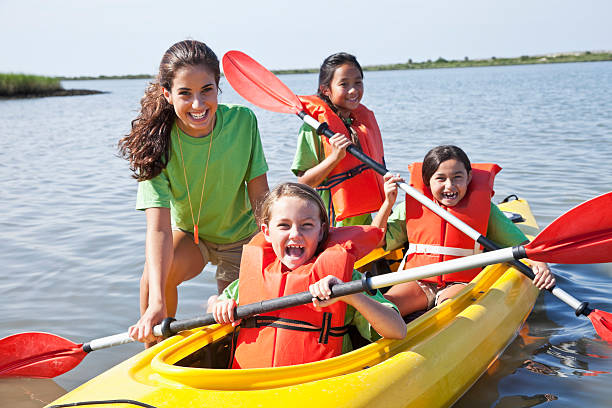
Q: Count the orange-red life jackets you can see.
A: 3